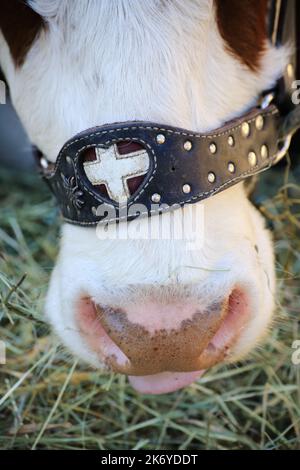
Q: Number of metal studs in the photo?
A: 12